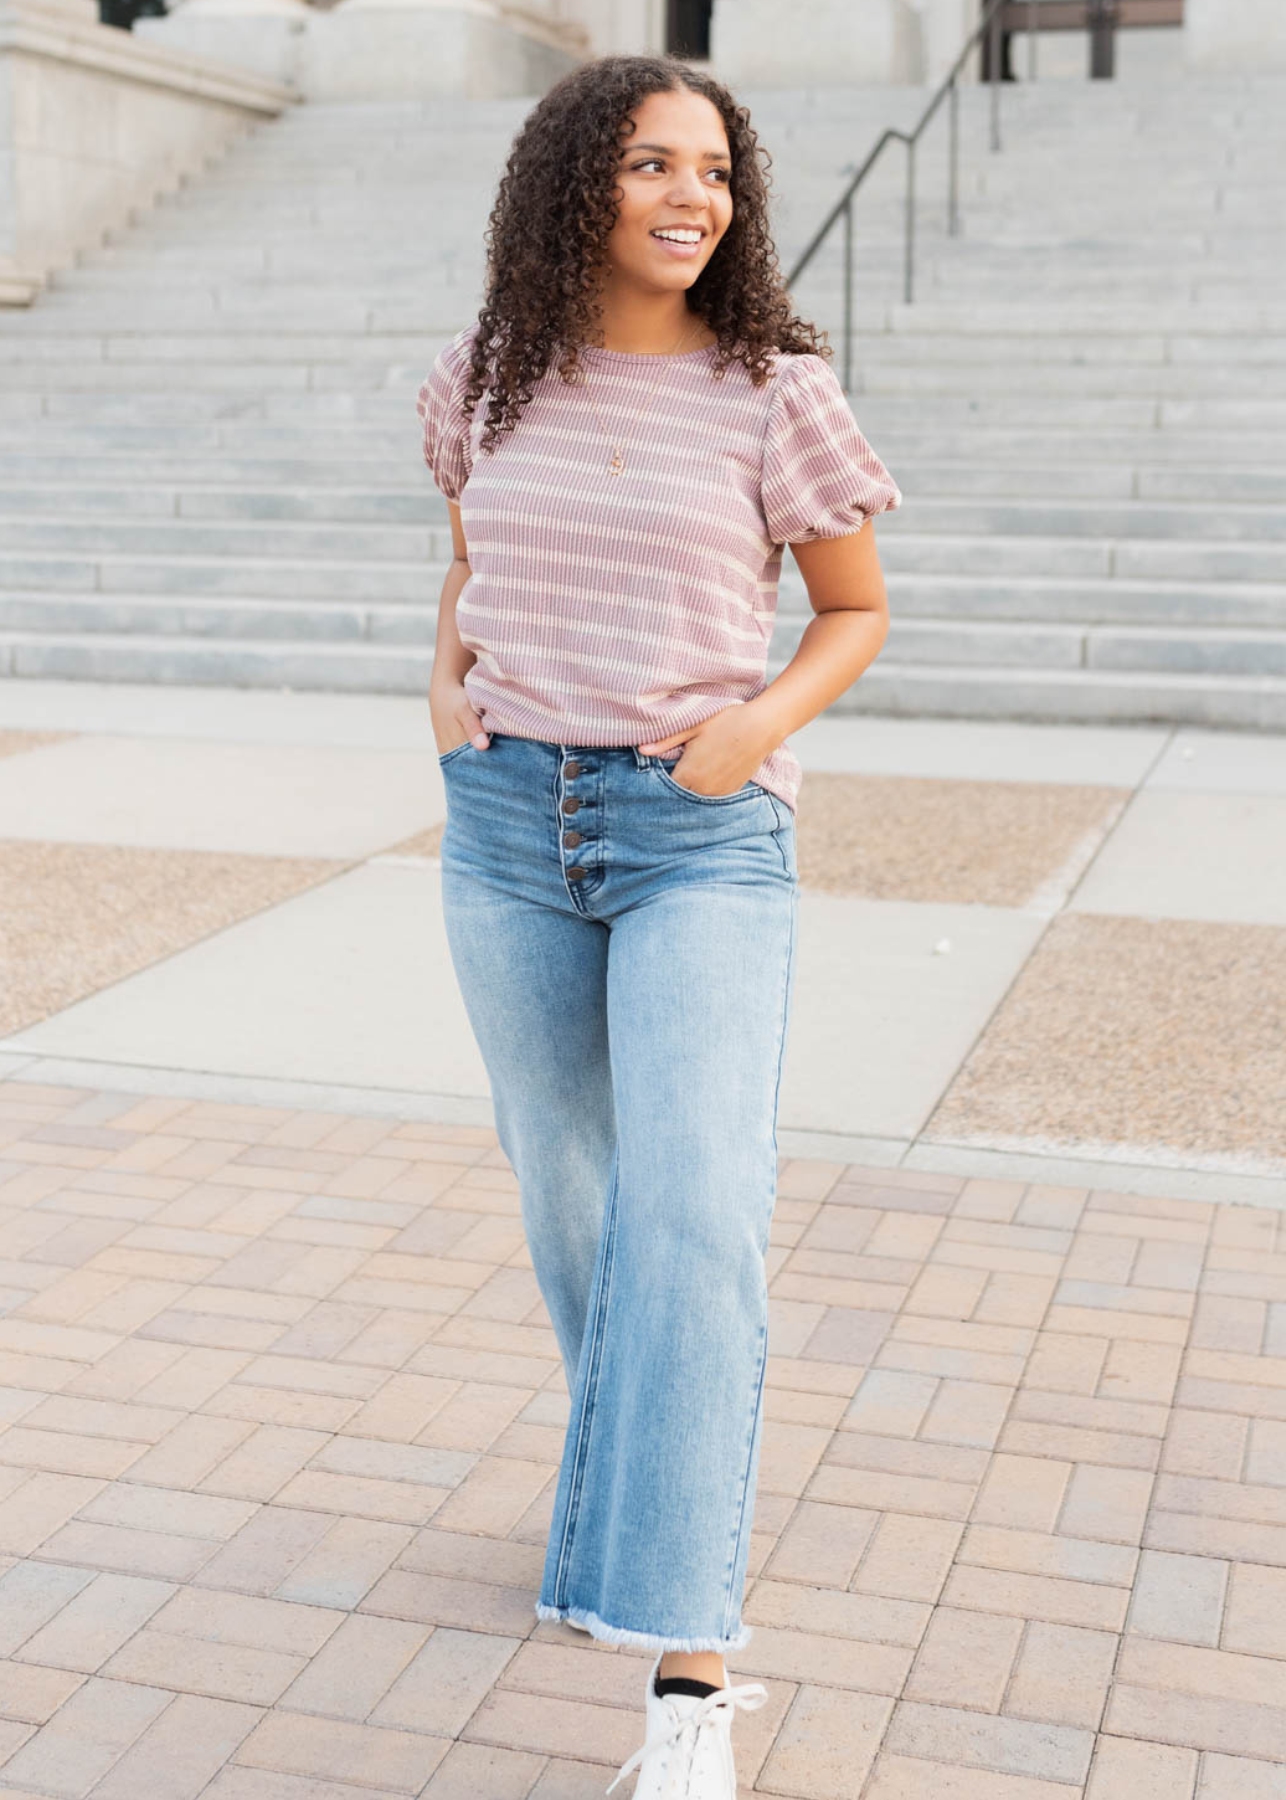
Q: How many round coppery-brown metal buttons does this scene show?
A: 4